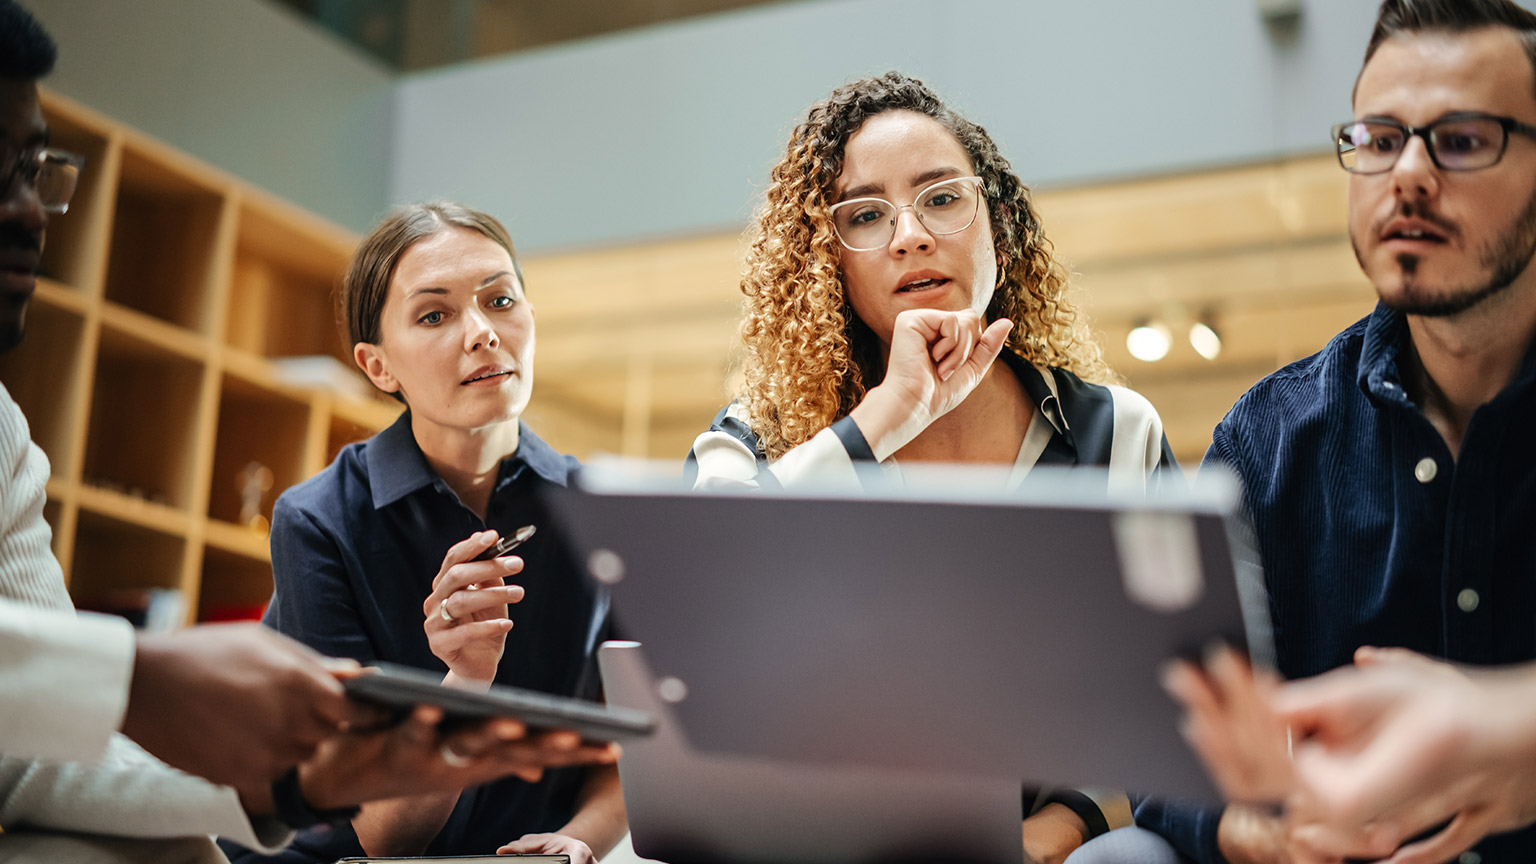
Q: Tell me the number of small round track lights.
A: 2